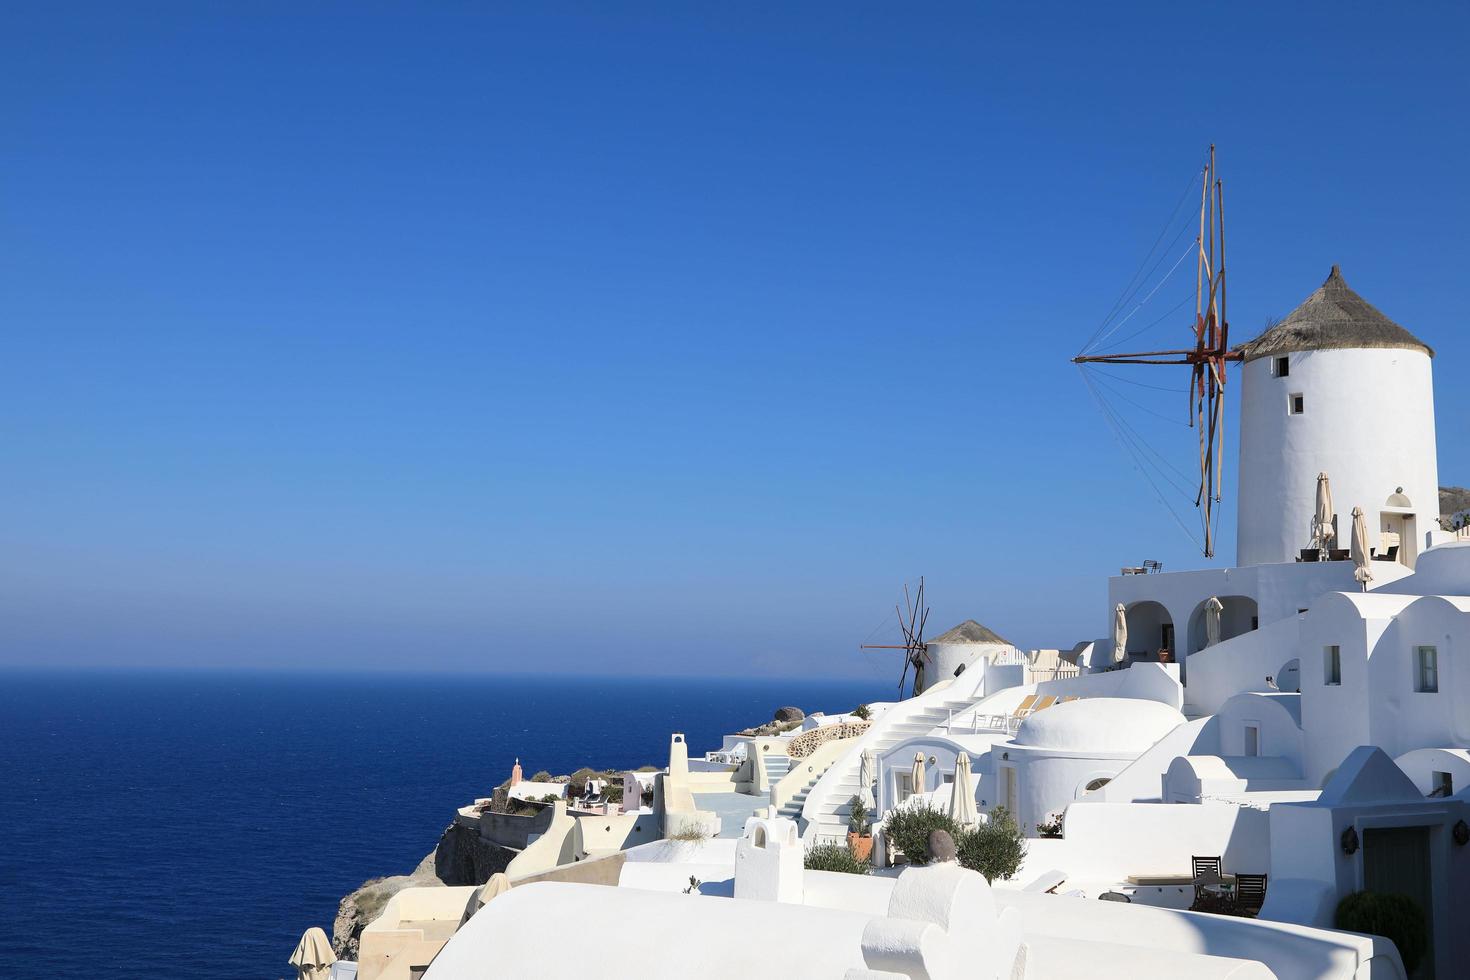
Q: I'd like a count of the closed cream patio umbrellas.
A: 9